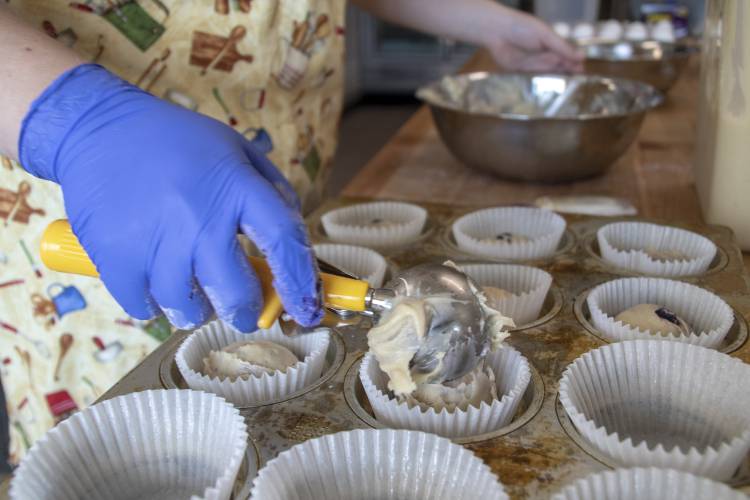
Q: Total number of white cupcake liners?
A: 12